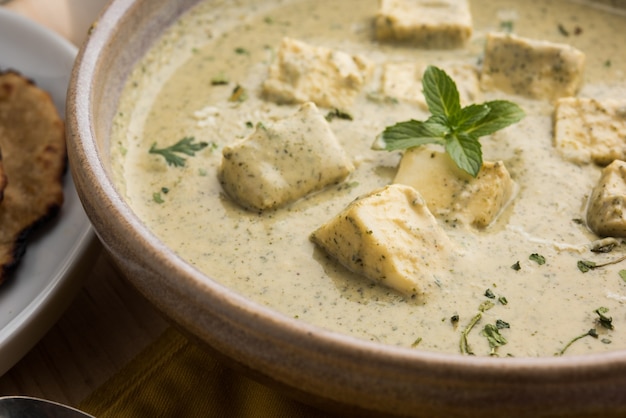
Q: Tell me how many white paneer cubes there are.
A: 9